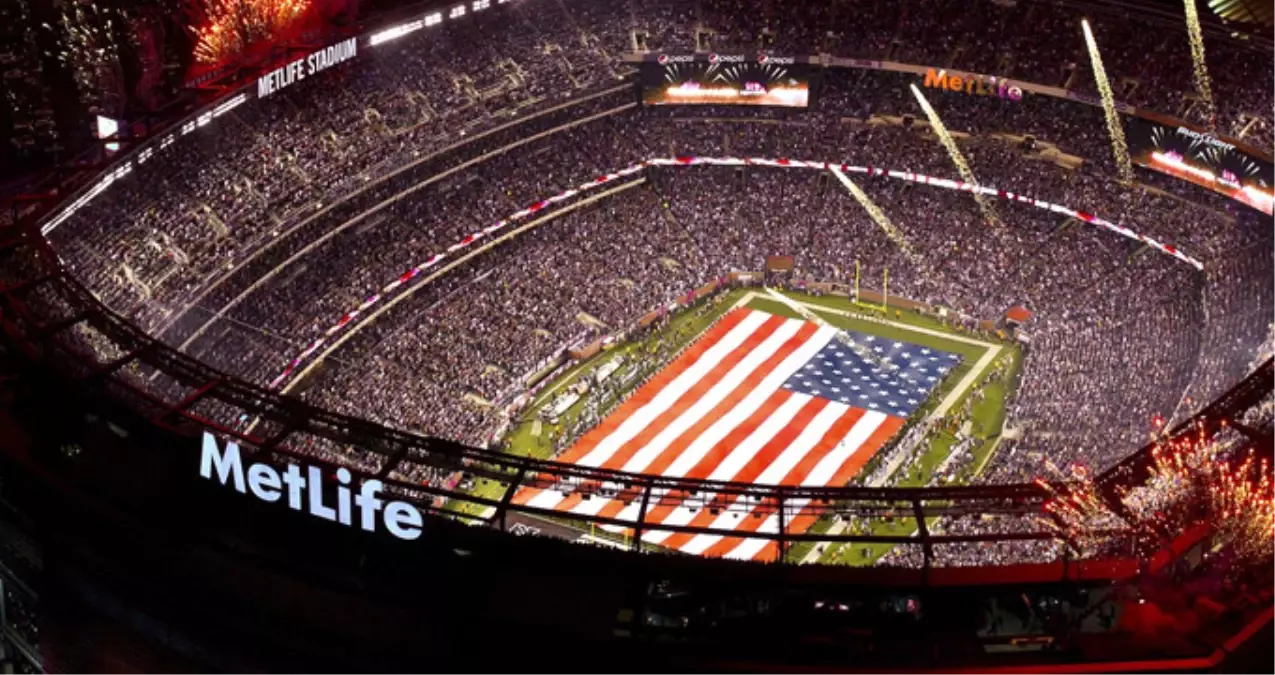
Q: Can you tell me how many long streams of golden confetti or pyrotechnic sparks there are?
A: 5